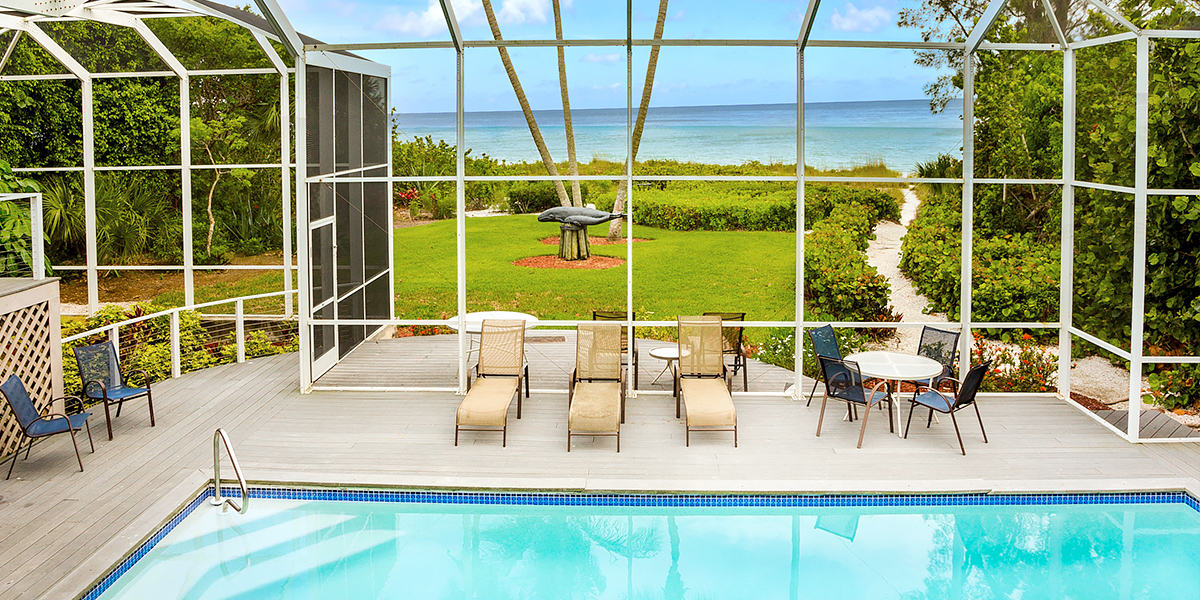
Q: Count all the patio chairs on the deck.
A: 11